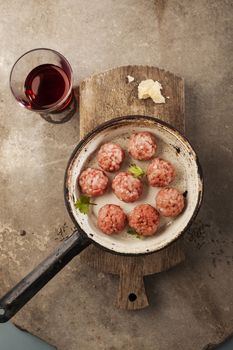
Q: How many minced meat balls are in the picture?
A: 8